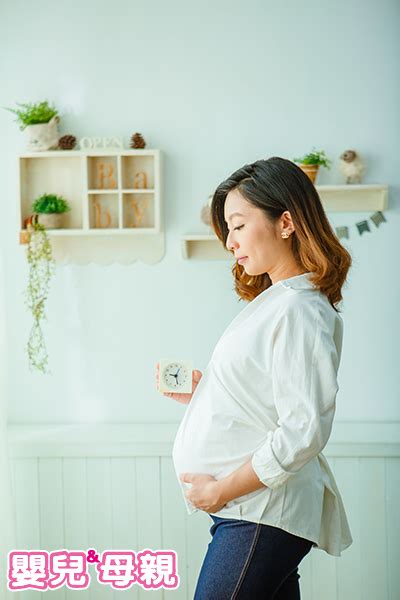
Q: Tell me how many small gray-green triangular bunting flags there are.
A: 3